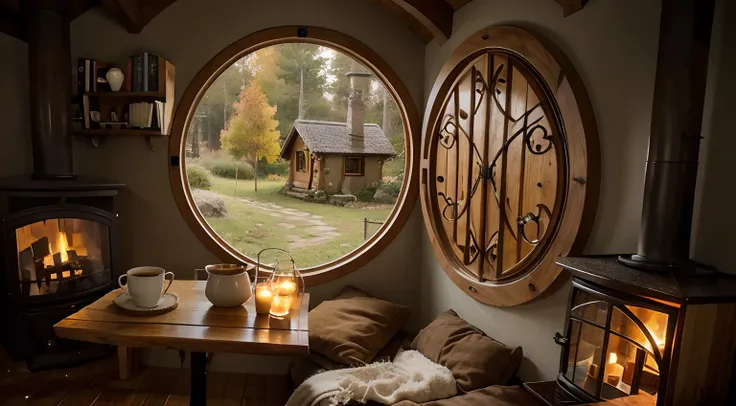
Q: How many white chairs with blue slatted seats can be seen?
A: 0